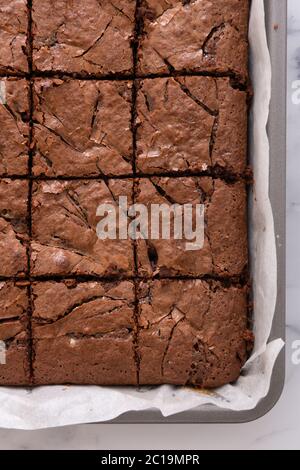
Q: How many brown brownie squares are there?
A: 12